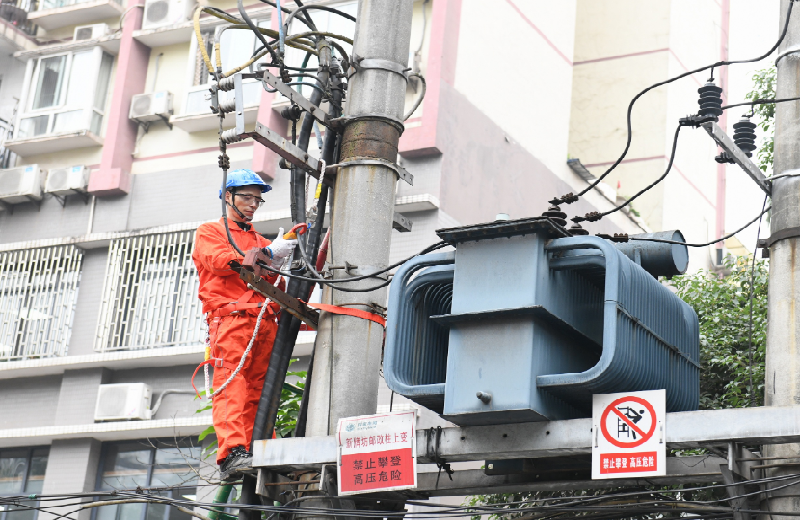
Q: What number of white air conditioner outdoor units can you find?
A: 6